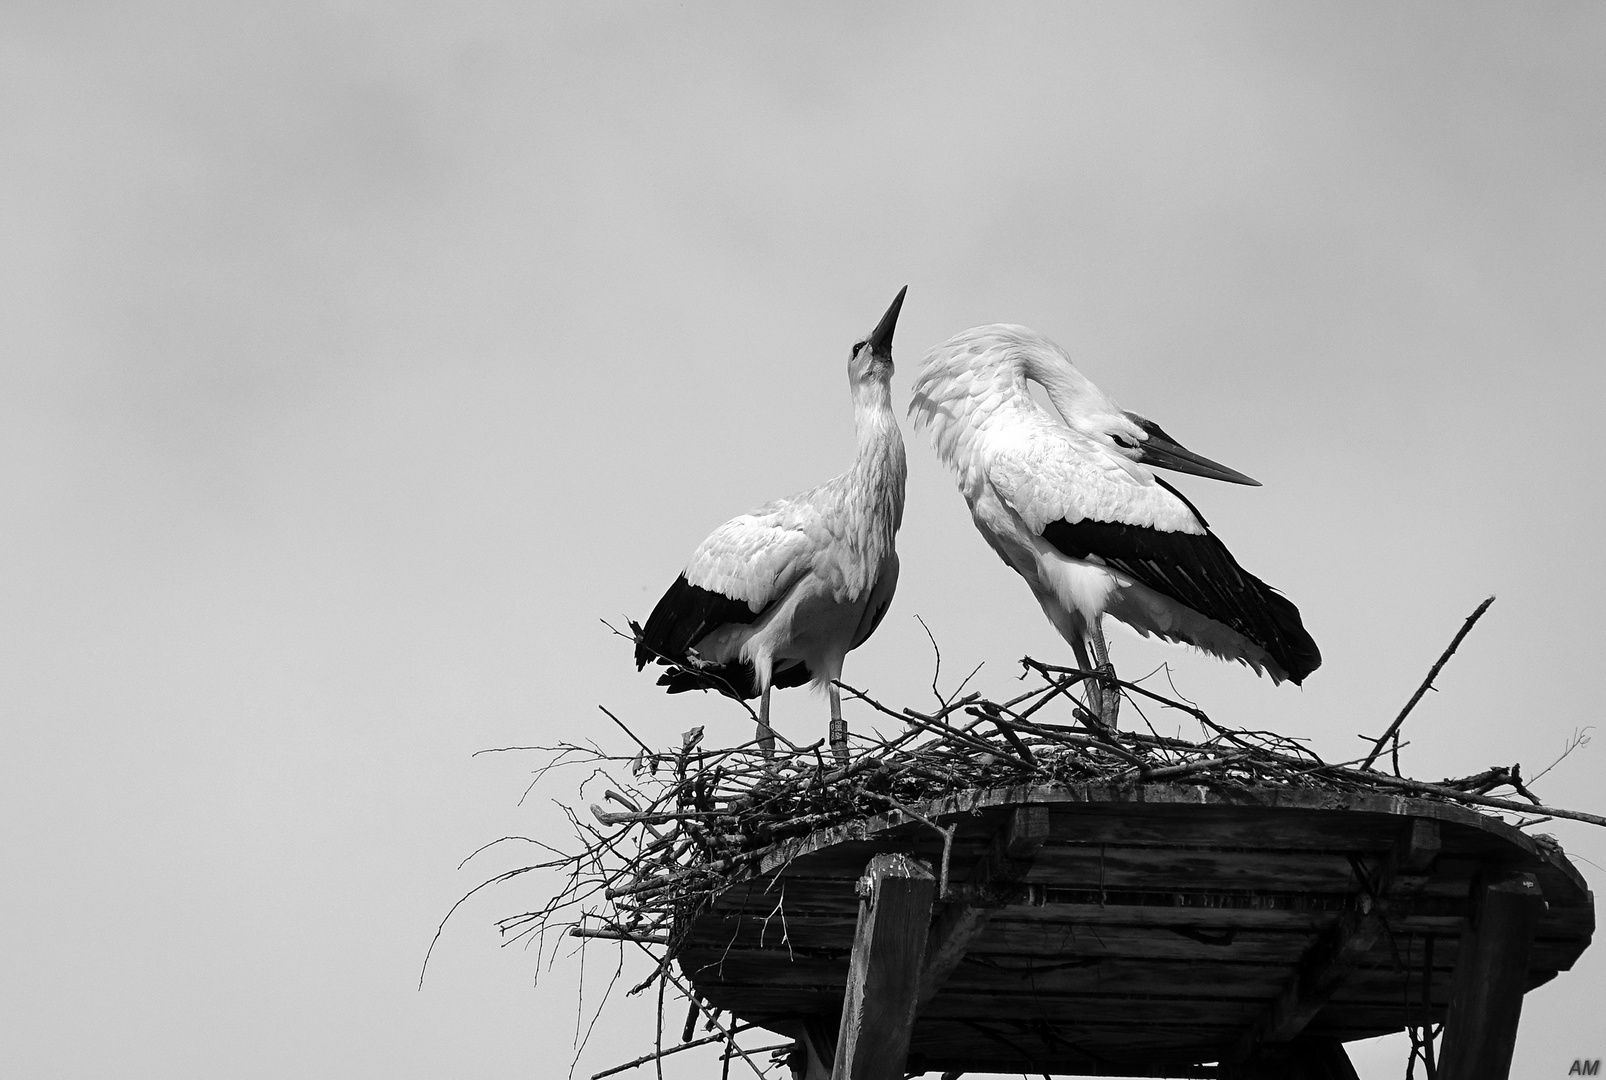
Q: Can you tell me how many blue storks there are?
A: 0